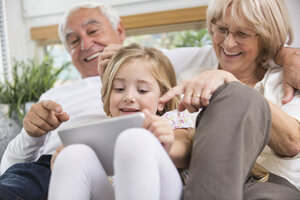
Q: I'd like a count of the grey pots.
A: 1